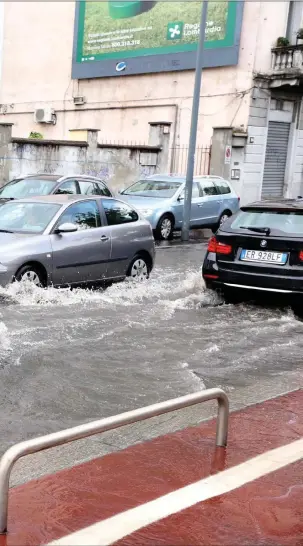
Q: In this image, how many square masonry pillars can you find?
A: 4